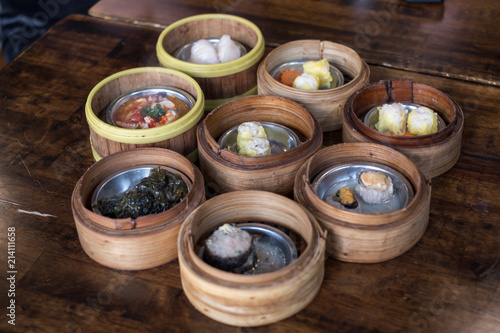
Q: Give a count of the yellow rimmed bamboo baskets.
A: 2